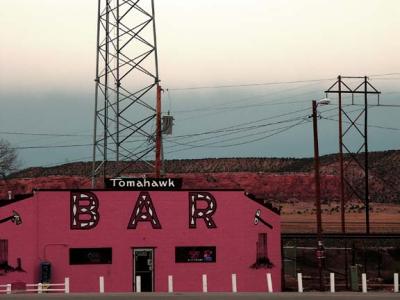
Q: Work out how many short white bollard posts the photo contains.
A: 11